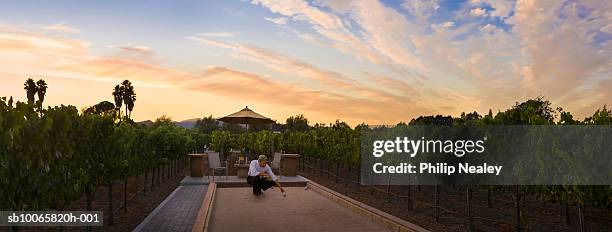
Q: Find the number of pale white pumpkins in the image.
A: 0